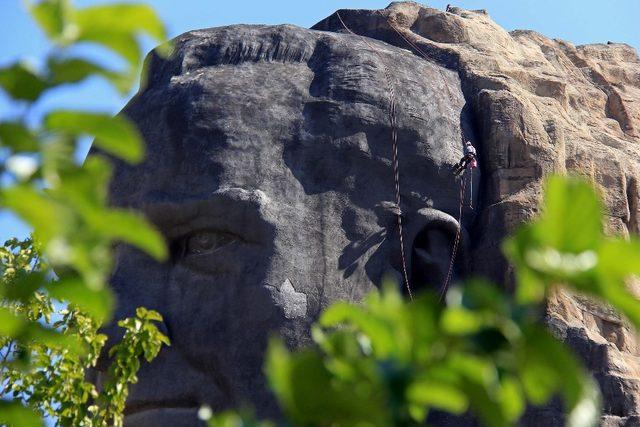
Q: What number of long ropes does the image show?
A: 2